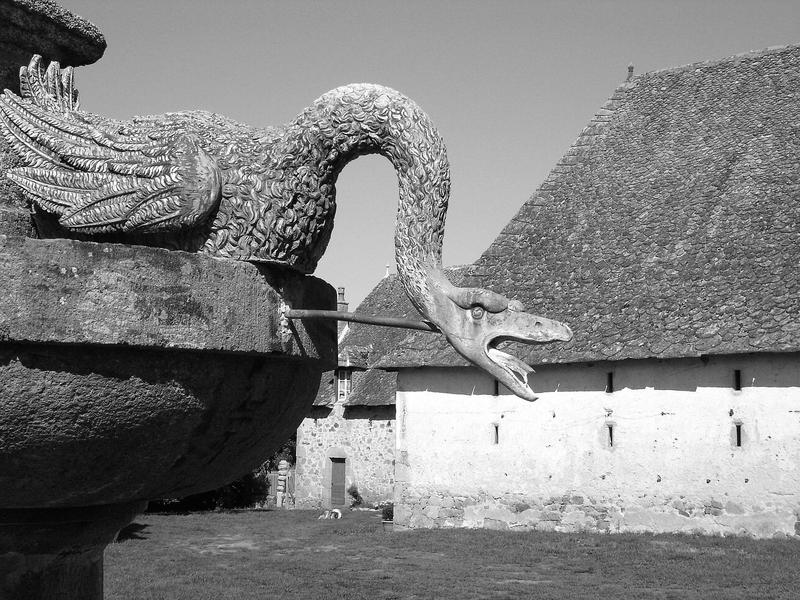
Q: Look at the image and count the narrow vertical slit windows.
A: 6